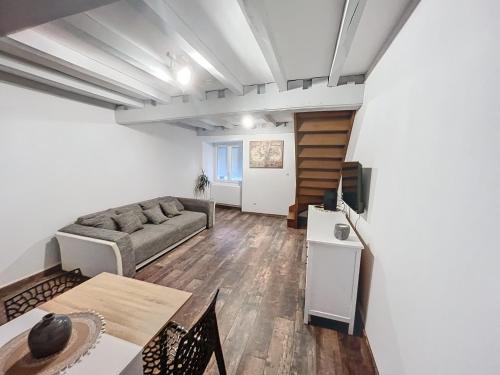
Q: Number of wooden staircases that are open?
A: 1